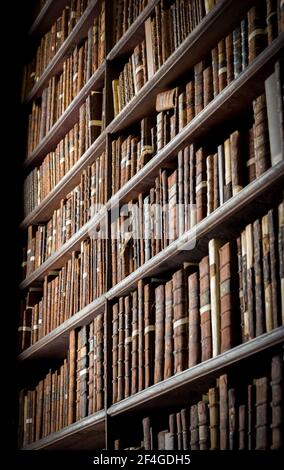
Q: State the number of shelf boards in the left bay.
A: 7